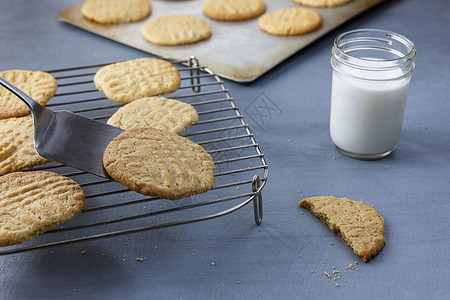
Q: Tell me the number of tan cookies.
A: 12